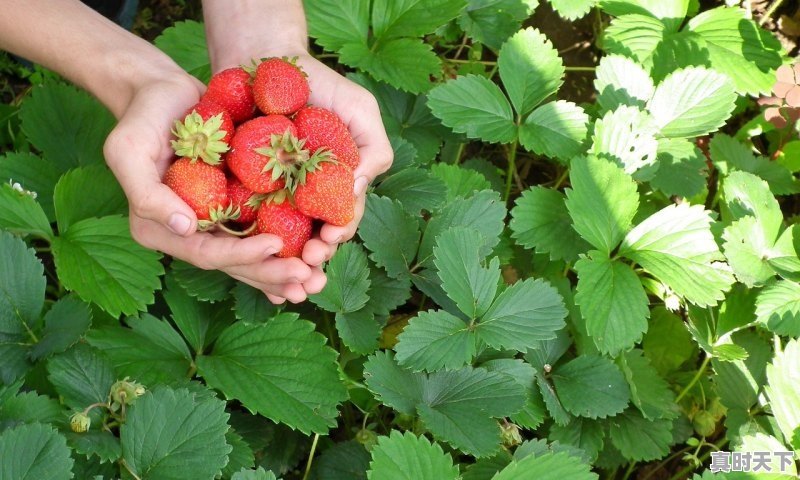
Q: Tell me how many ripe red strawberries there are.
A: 9